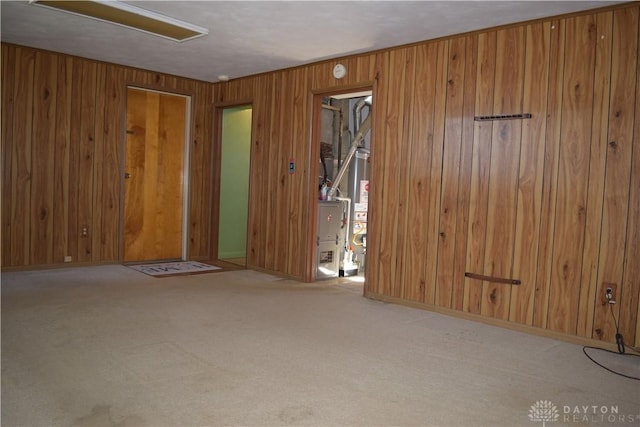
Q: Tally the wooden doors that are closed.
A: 1